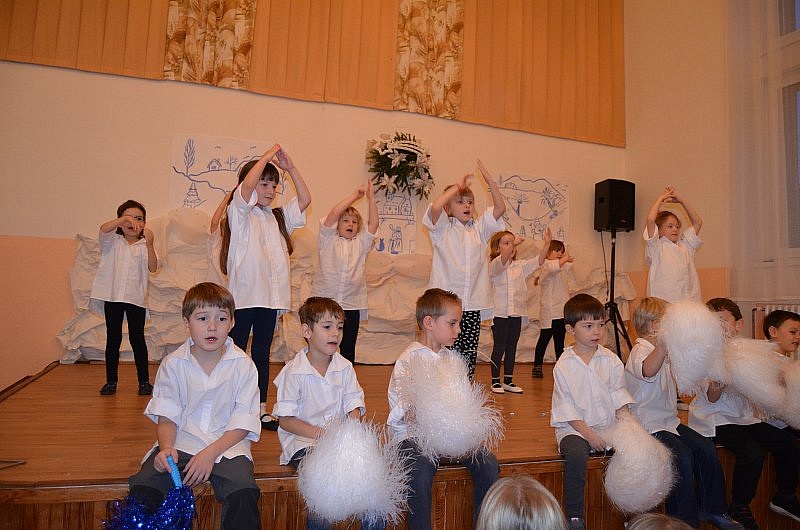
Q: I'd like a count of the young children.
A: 15